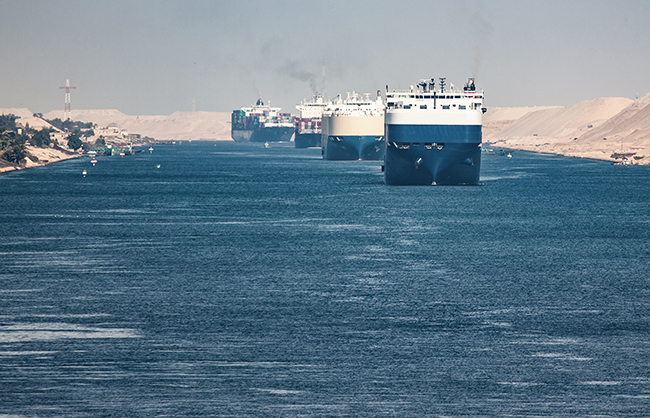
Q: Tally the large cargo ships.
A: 4